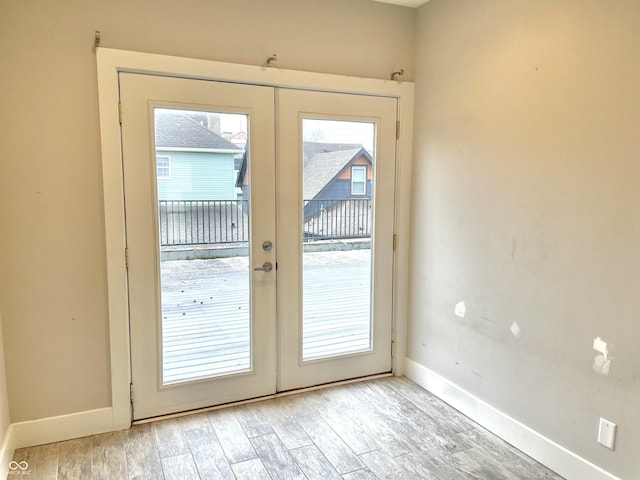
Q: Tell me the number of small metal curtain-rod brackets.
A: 3